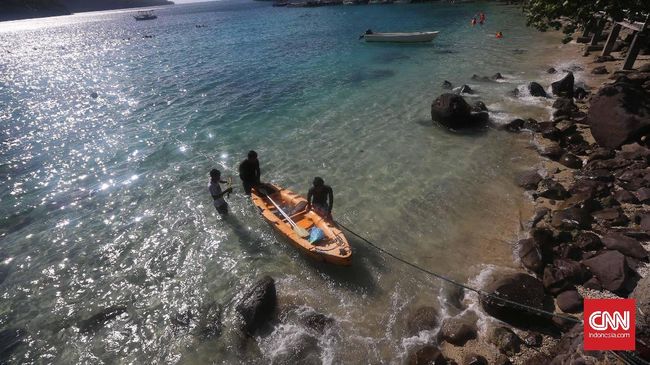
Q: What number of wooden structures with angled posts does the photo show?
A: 1